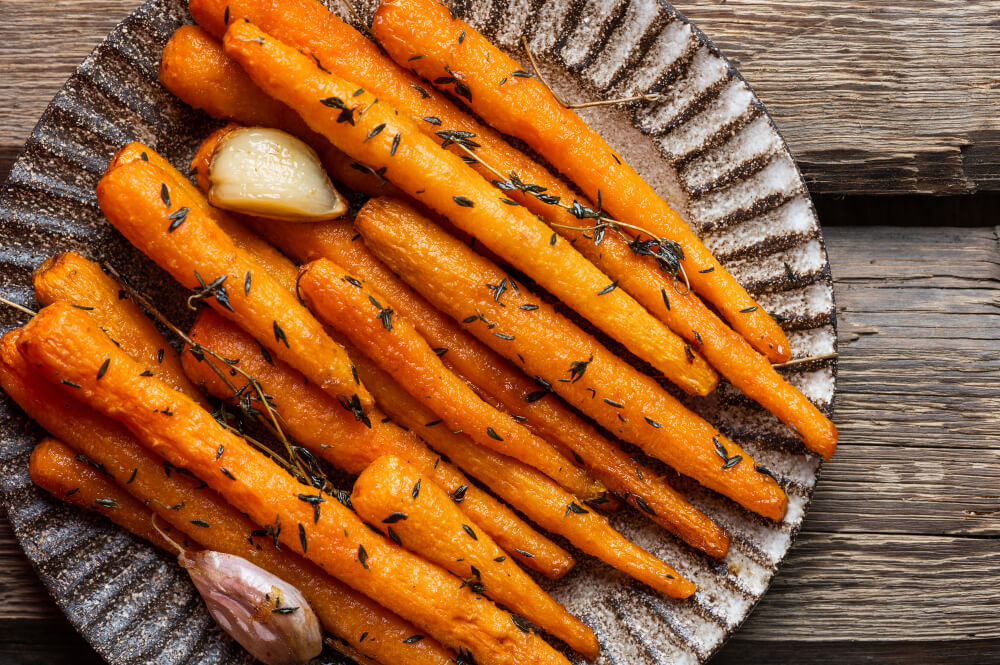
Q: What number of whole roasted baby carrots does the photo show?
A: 15